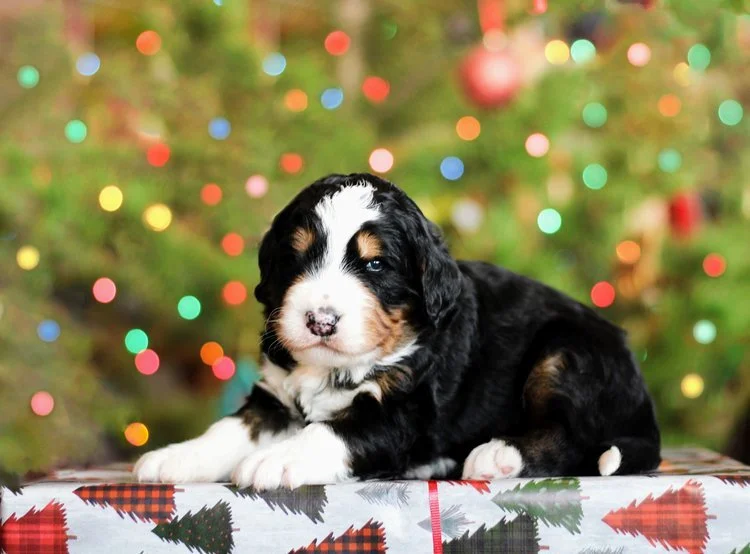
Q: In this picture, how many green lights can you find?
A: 12